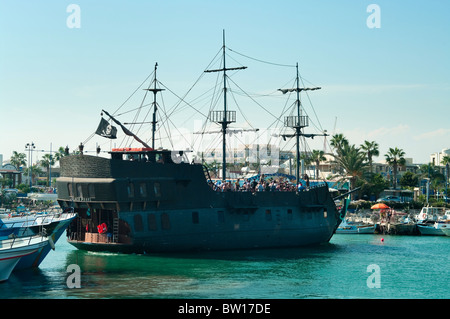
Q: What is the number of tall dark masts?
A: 3